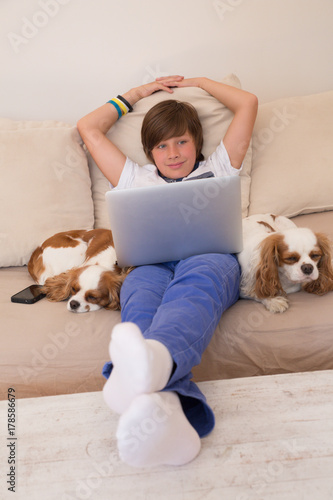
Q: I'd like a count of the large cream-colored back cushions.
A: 3